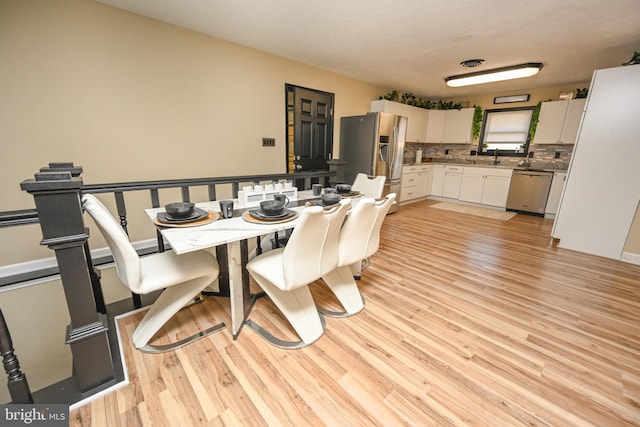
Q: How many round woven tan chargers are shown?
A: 4